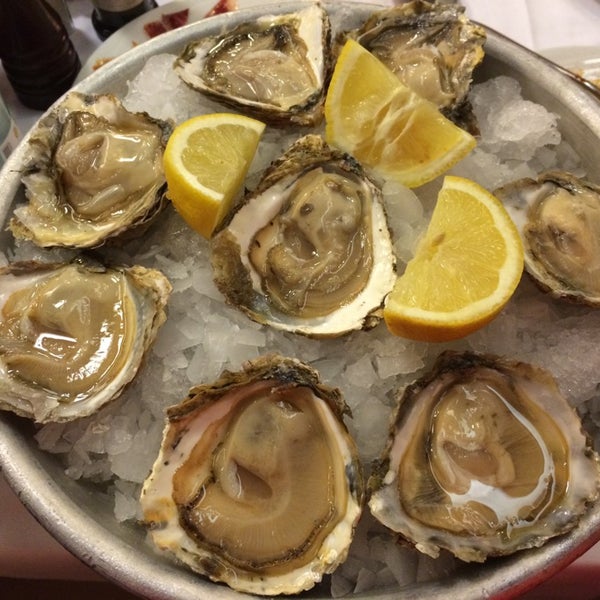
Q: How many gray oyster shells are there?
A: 8